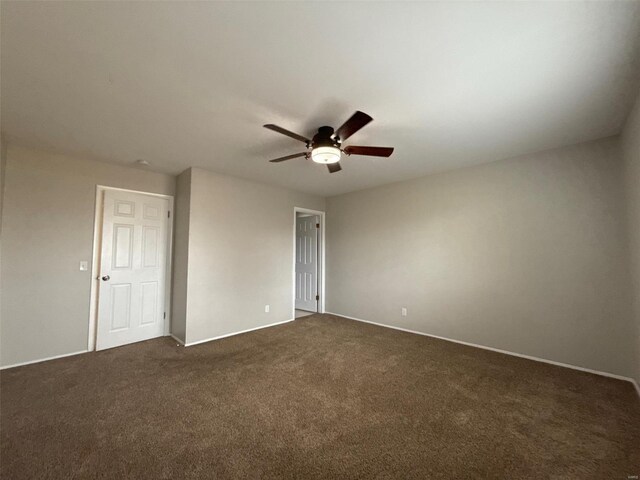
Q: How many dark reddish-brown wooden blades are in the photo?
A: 5